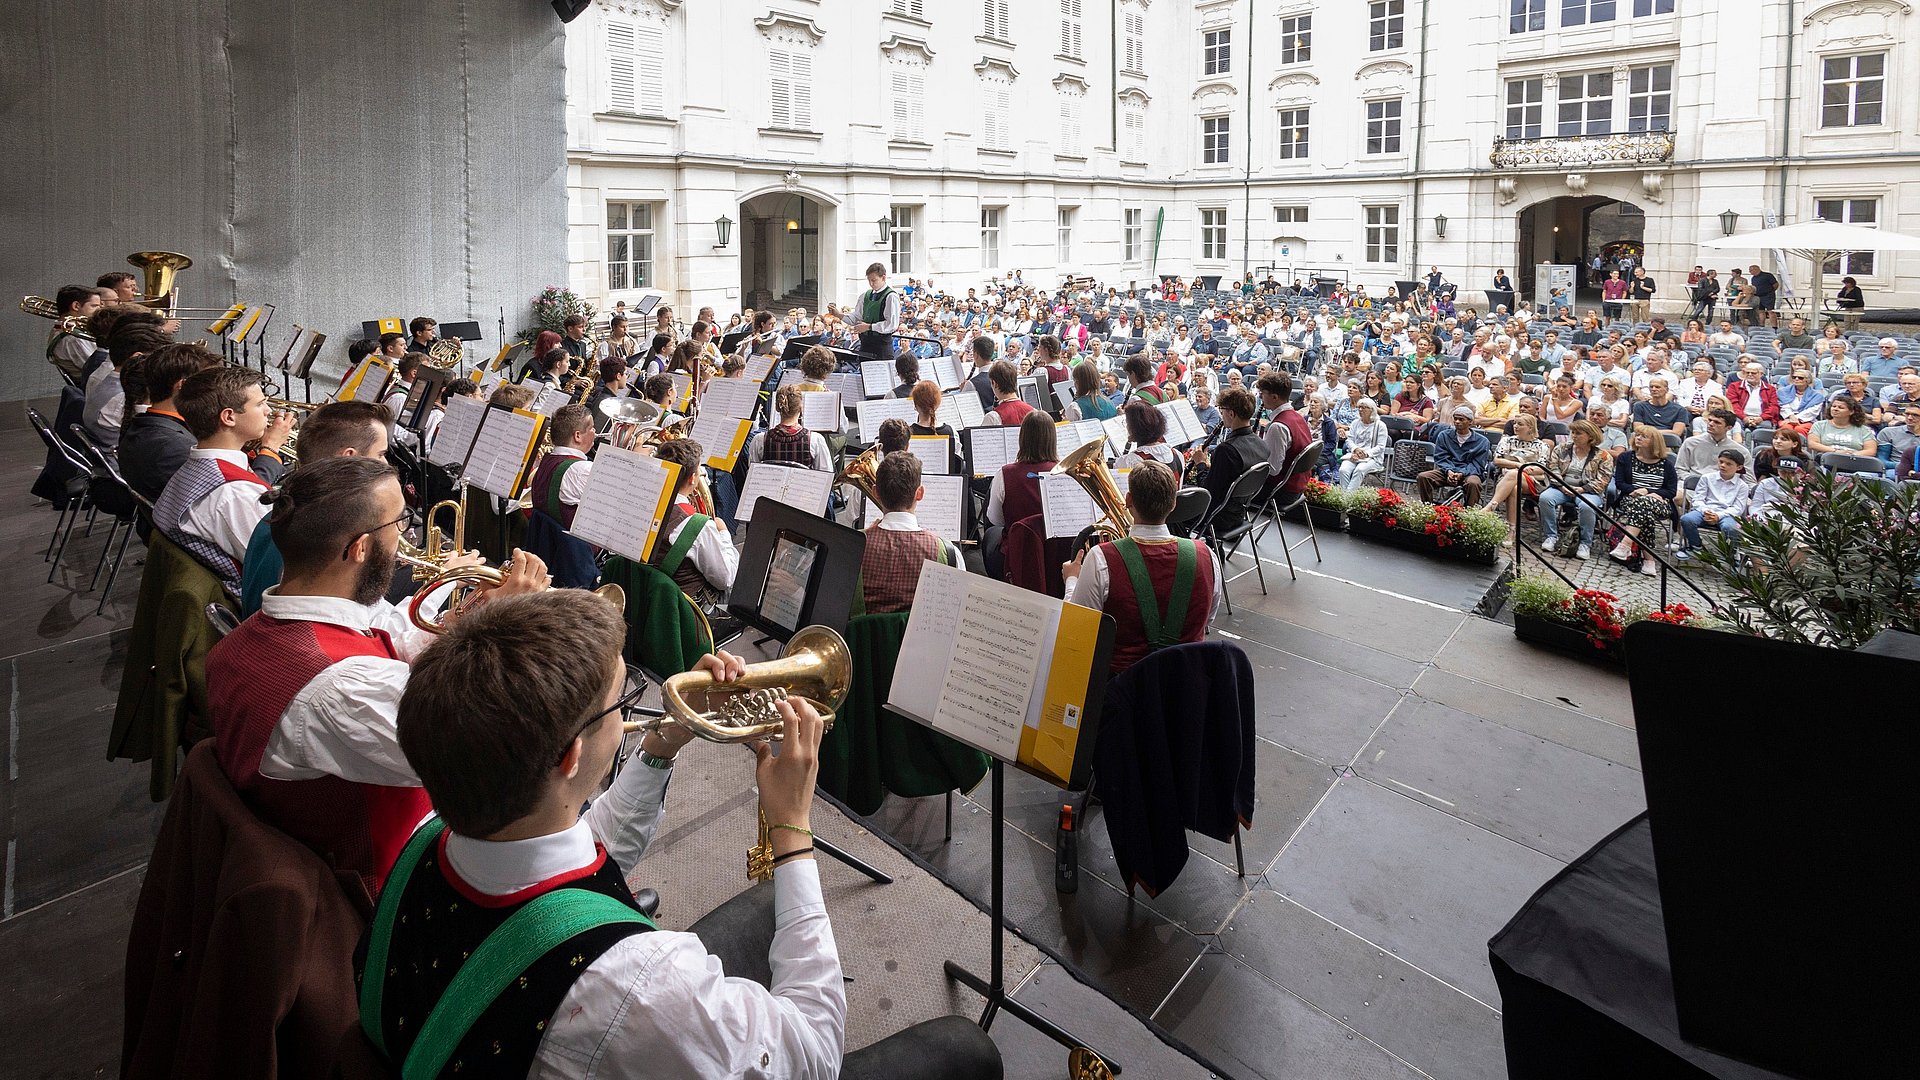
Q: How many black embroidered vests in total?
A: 1